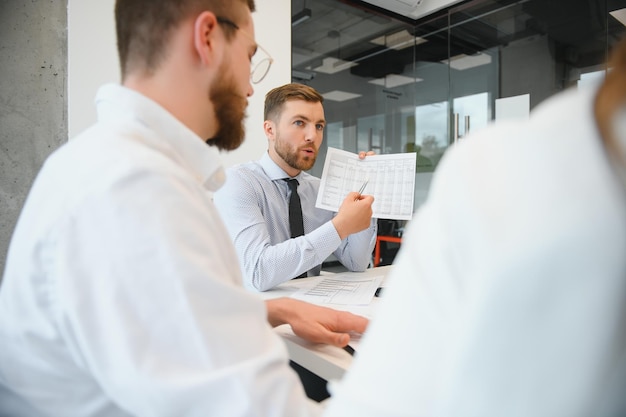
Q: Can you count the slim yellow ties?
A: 0